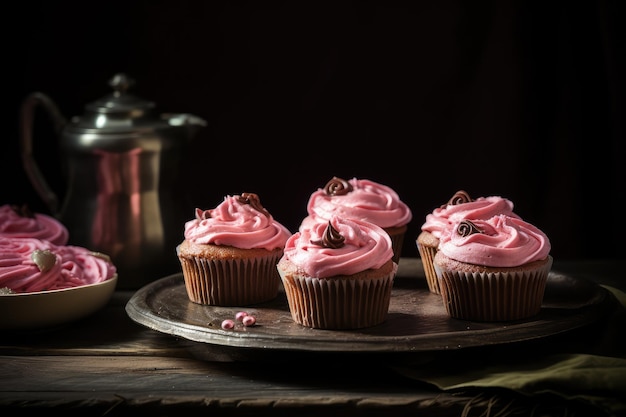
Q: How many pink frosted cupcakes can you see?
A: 5